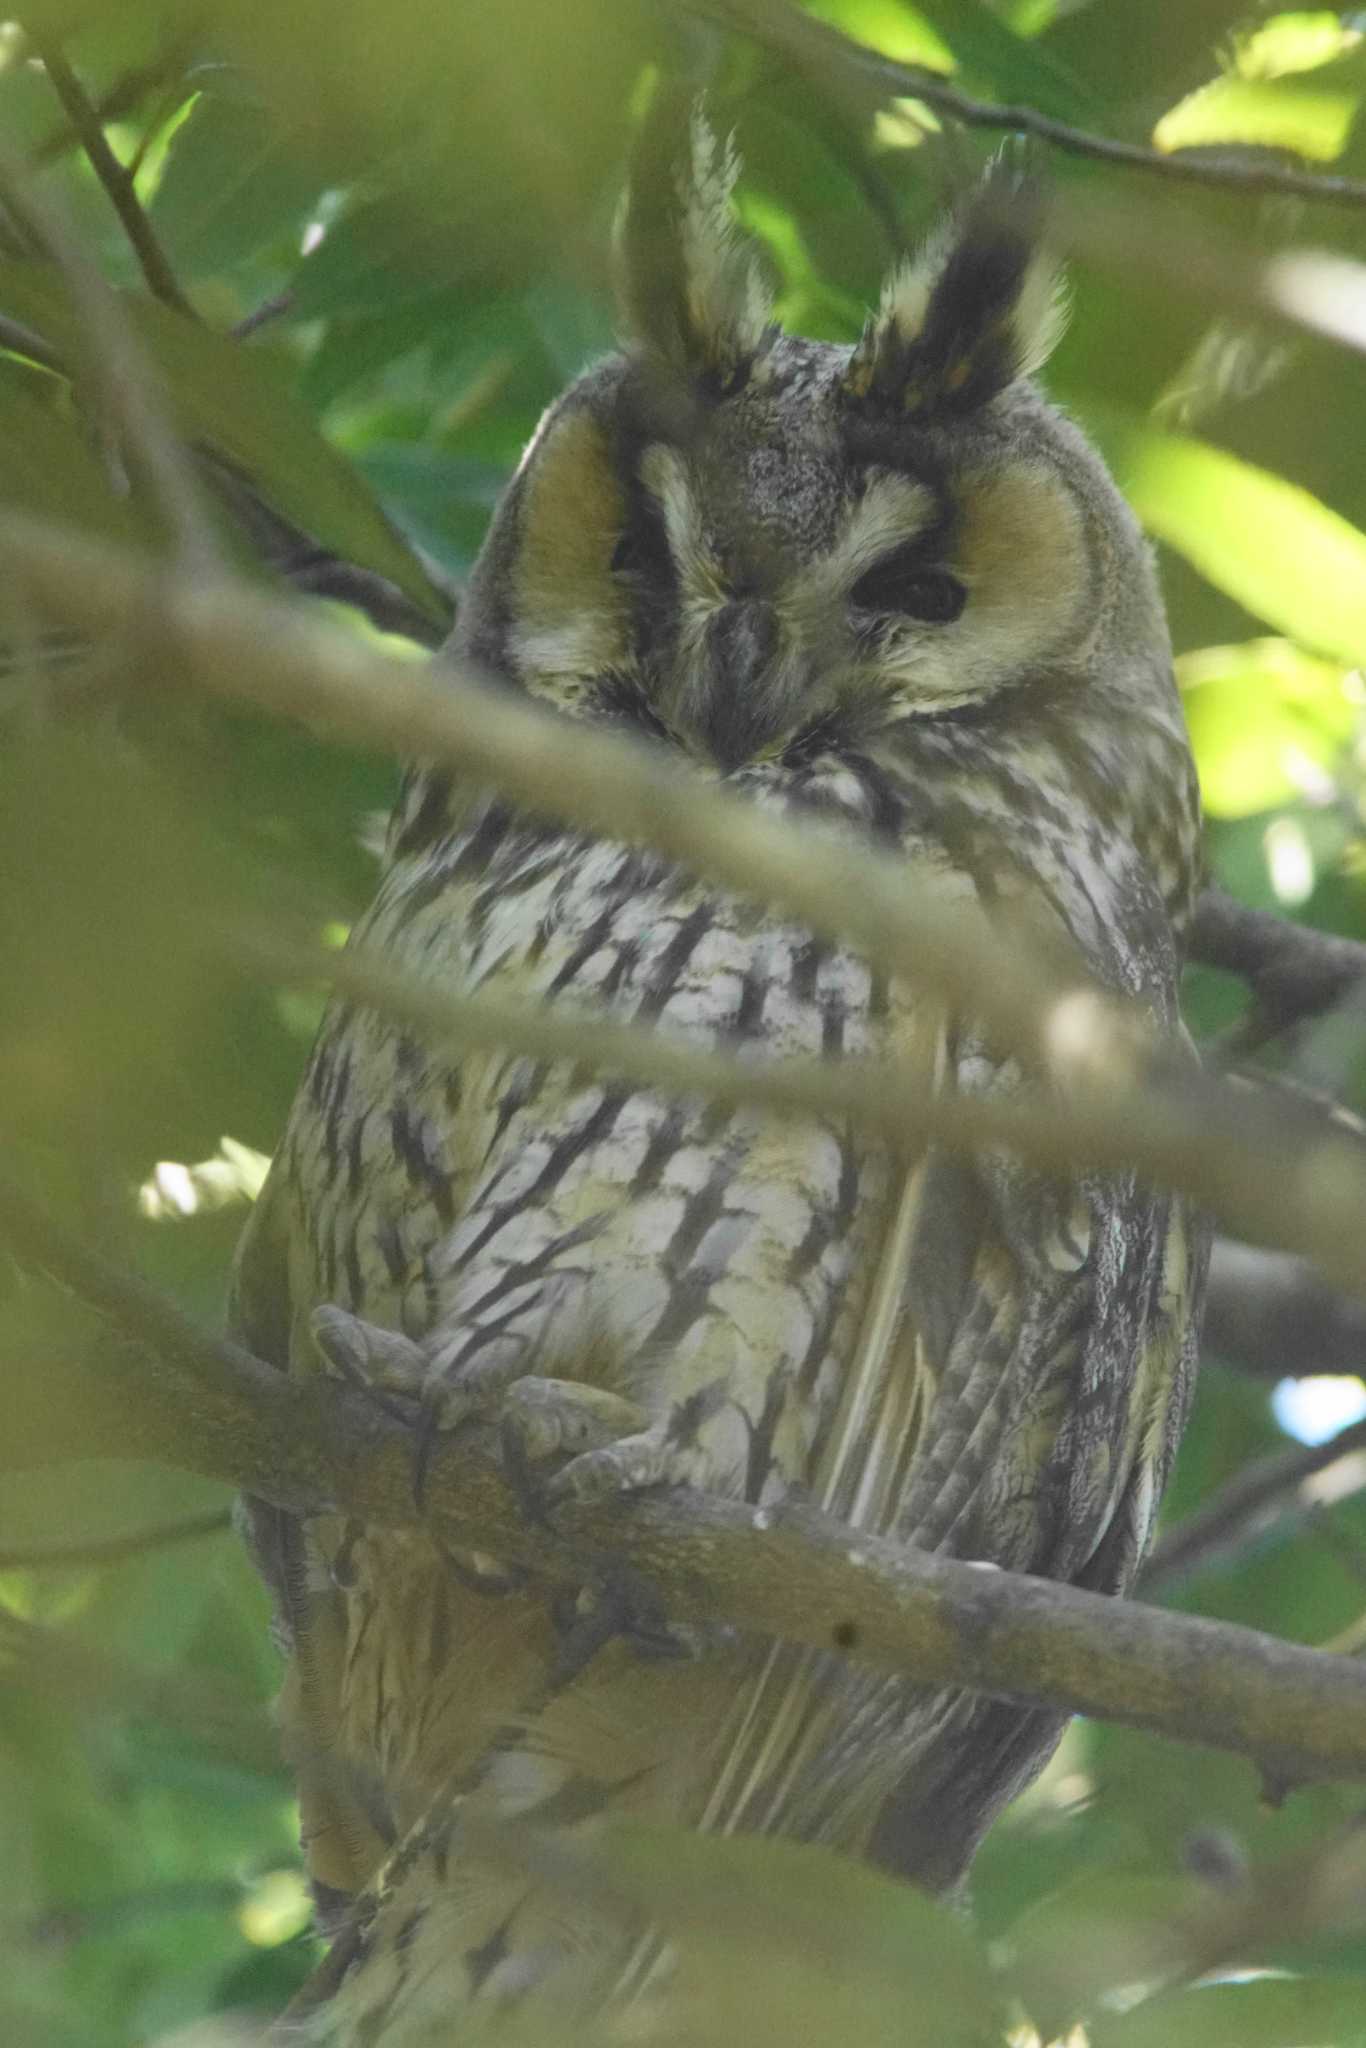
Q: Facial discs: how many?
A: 2